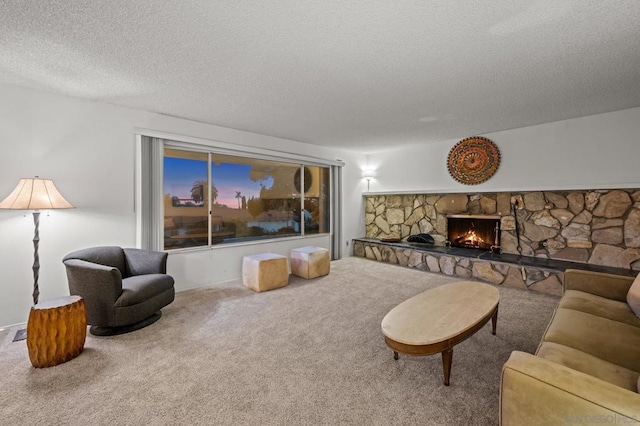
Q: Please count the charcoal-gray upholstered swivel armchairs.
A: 1